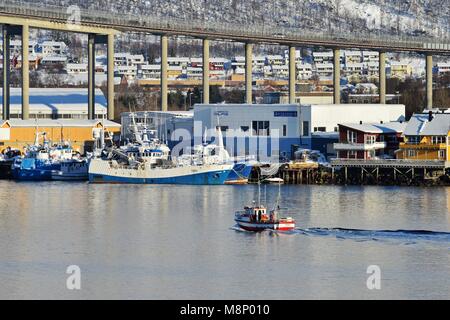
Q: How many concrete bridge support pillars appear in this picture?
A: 11